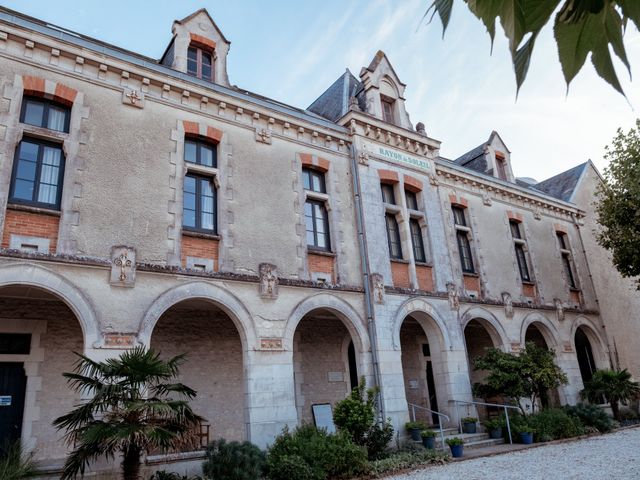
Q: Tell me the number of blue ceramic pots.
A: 6